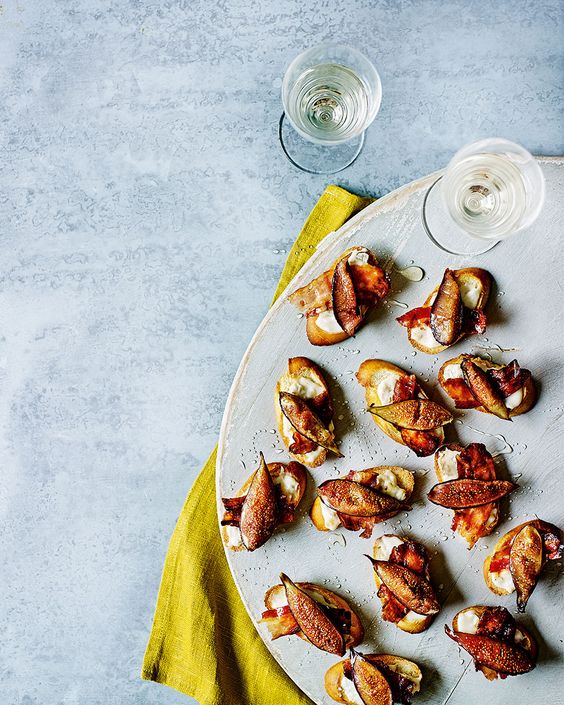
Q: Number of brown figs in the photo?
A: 13